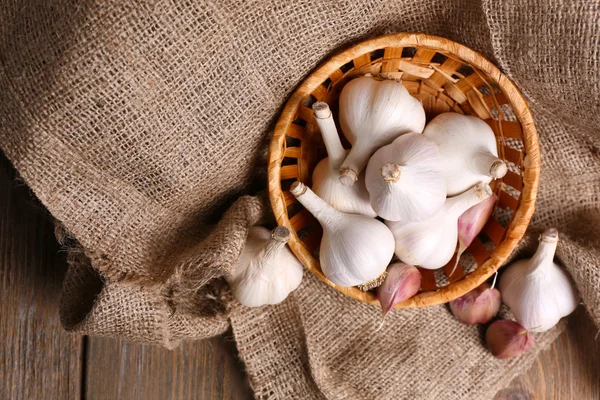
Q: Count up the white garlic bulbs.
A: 8